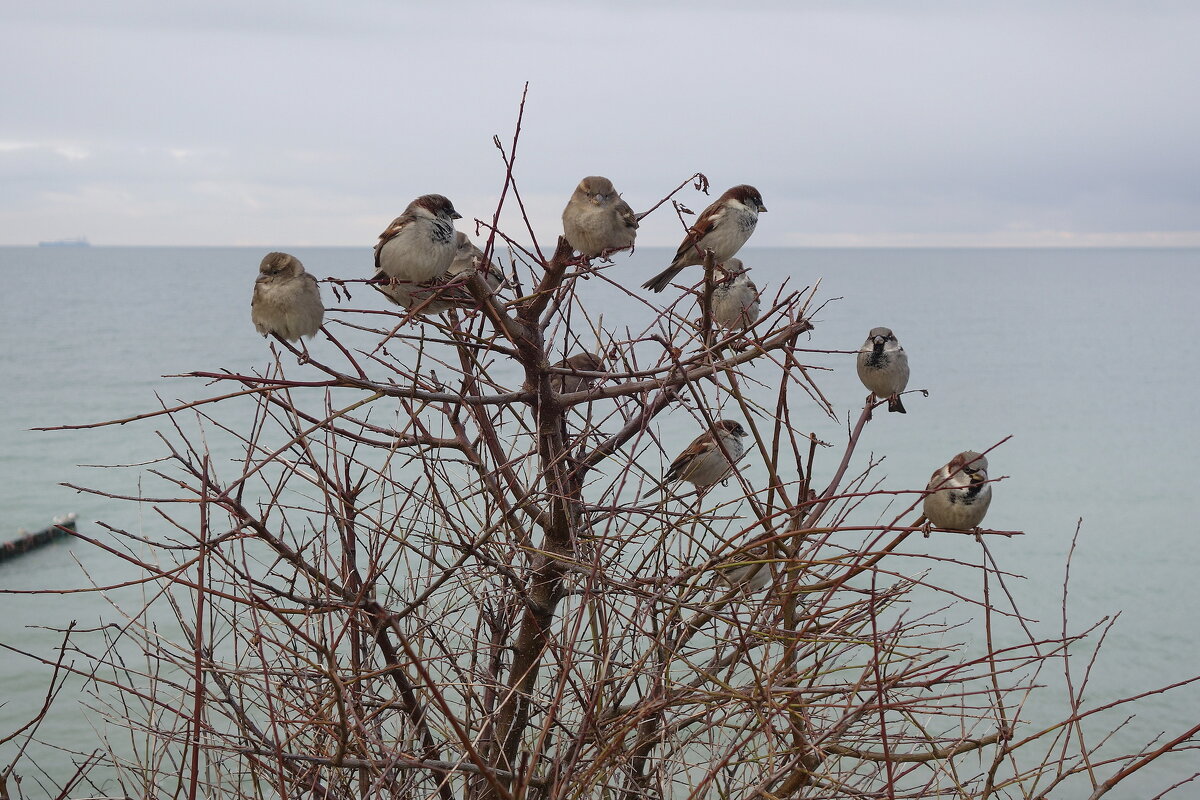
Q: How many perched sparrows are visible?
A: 11